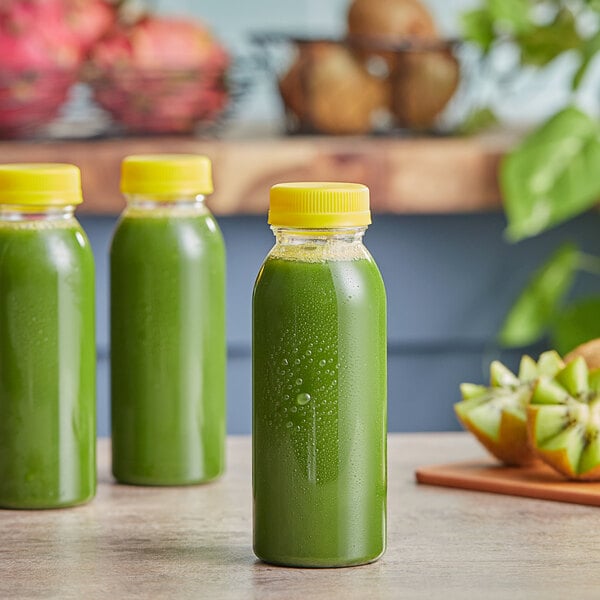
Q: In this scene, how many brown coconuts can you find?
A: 3